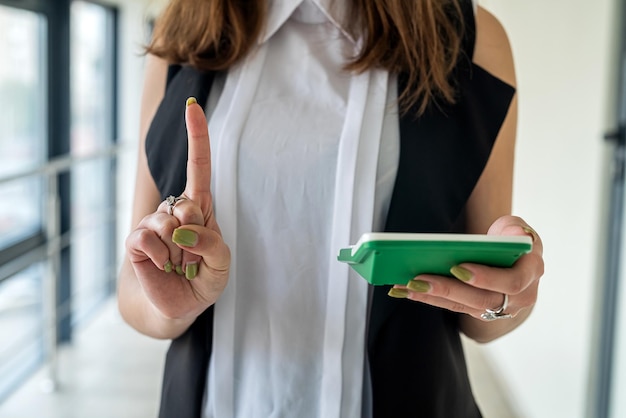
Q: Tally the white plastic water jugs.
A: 0